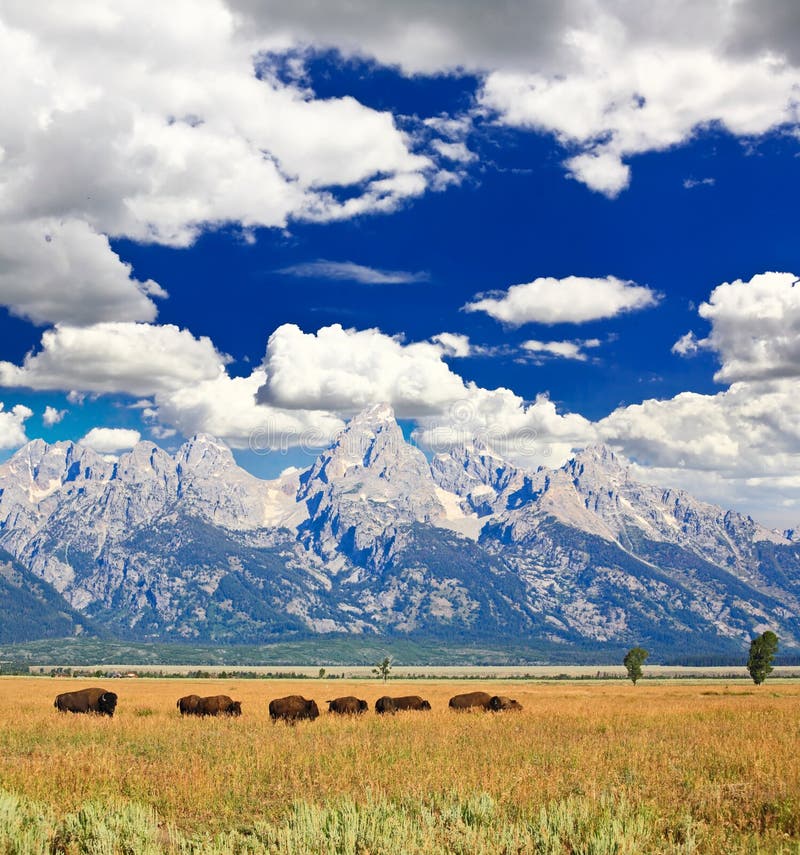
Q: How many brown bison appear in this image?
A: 9